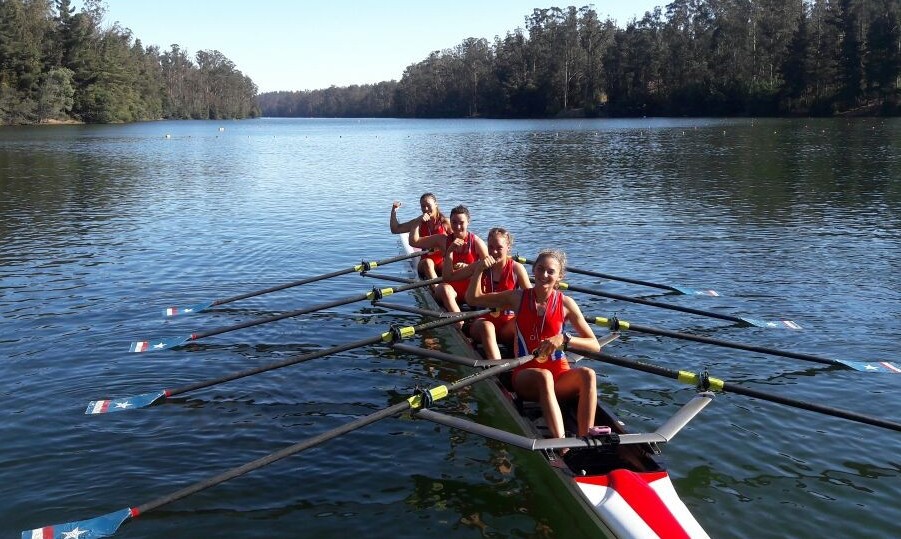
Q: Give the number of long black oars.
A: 8